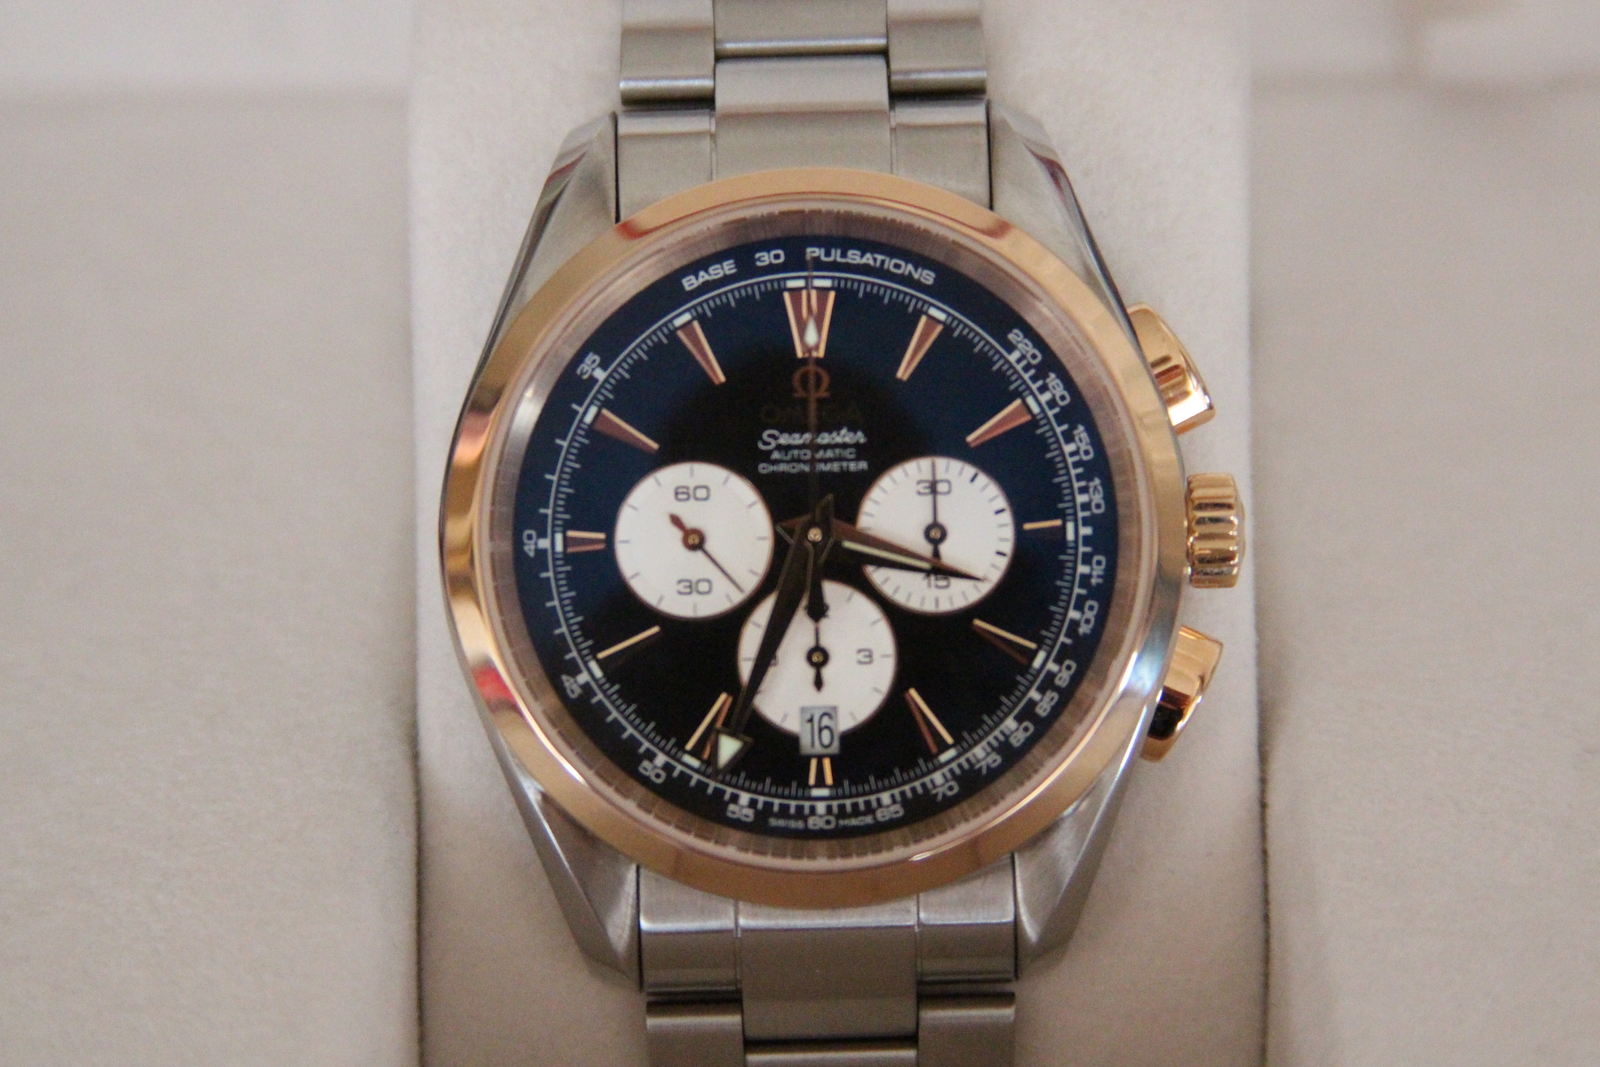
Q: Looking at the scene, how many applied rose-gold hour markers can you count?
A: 12